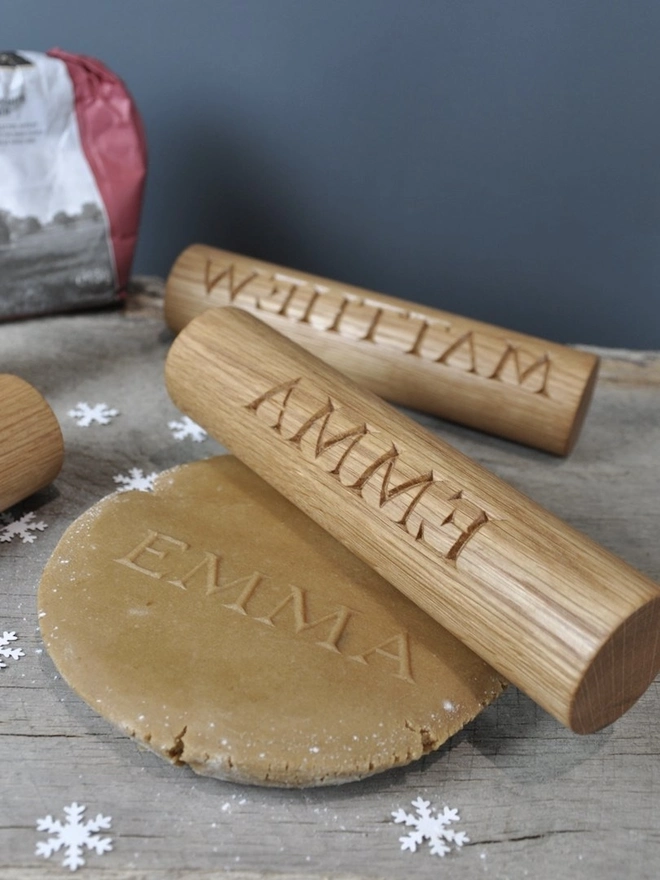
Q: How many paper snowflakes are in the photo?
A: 7